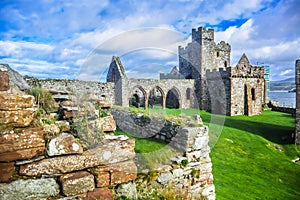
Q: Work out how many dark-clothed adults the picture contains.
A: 0